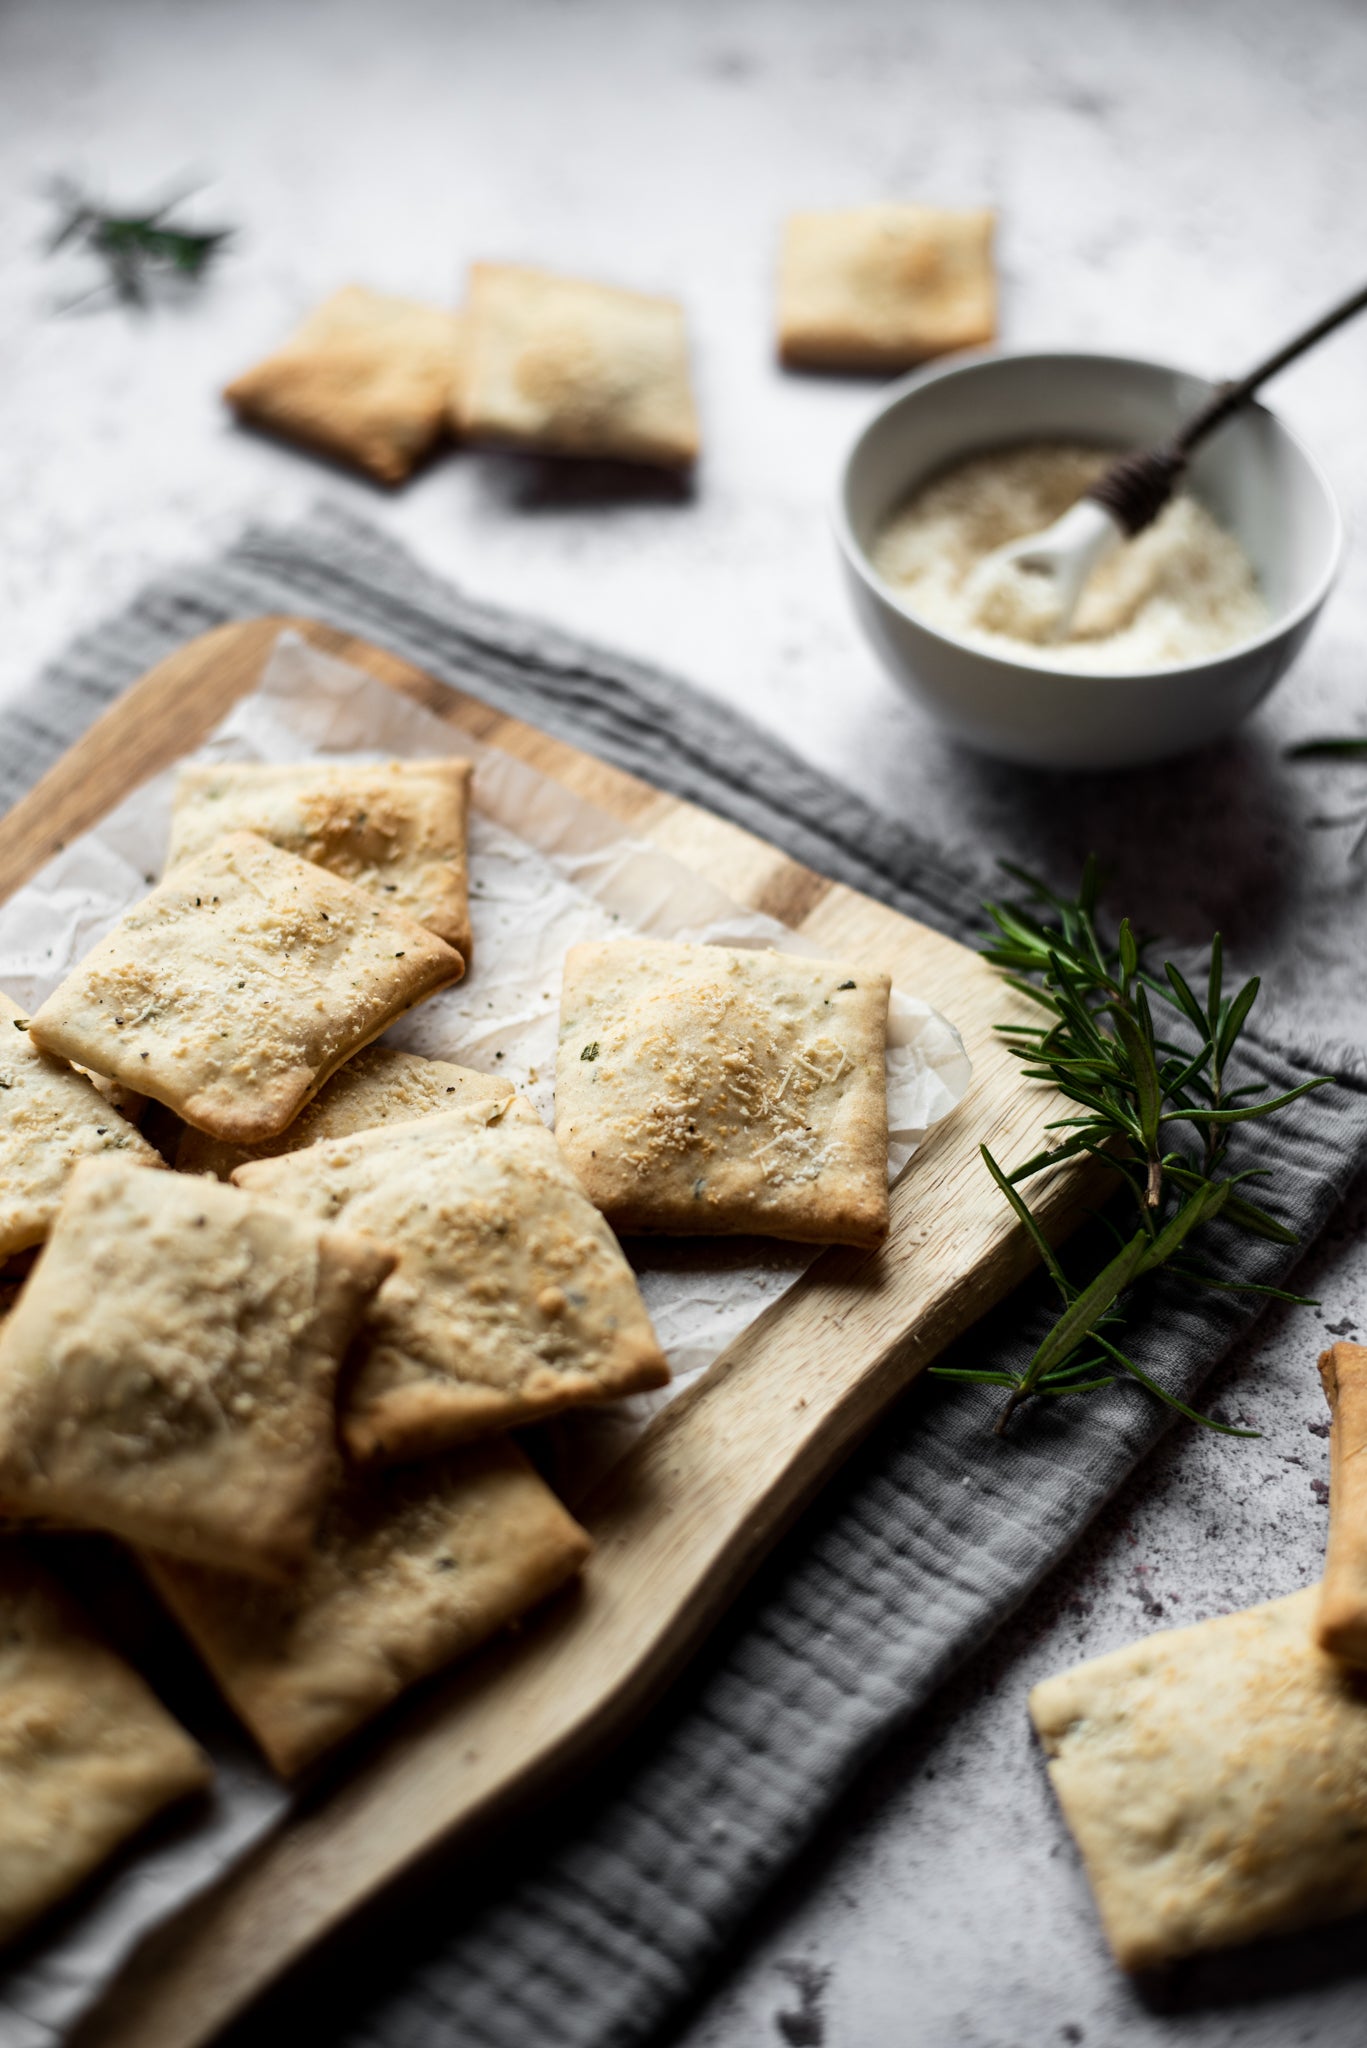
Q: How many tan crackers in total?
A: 14